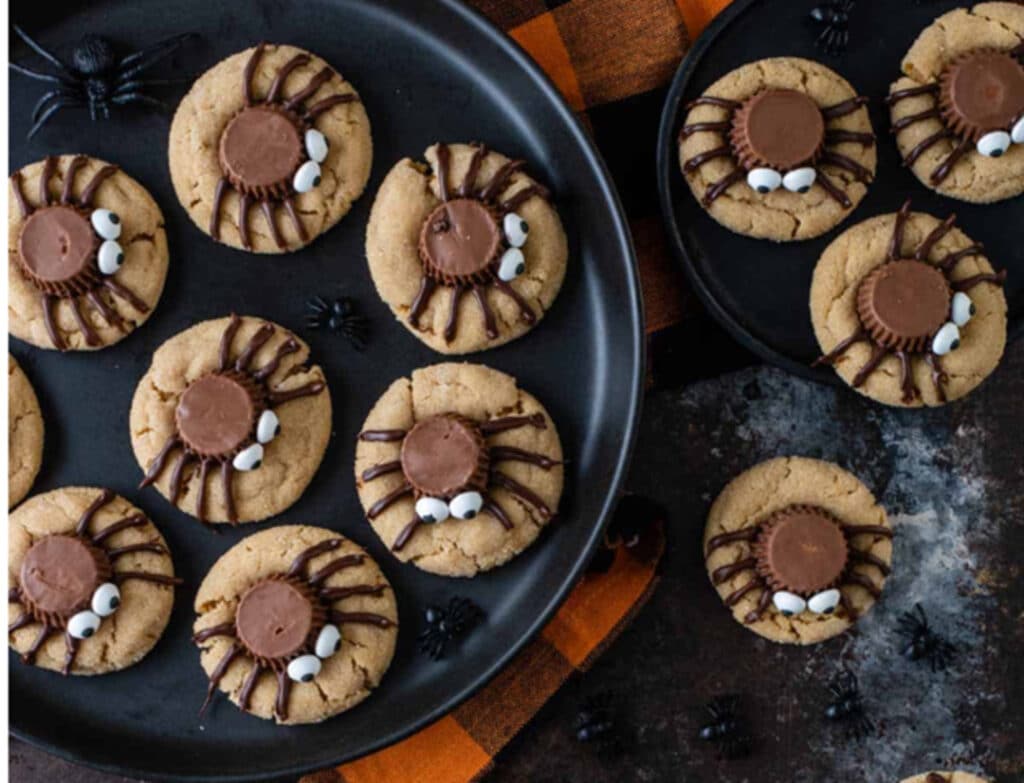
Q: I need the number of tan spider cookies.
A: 11